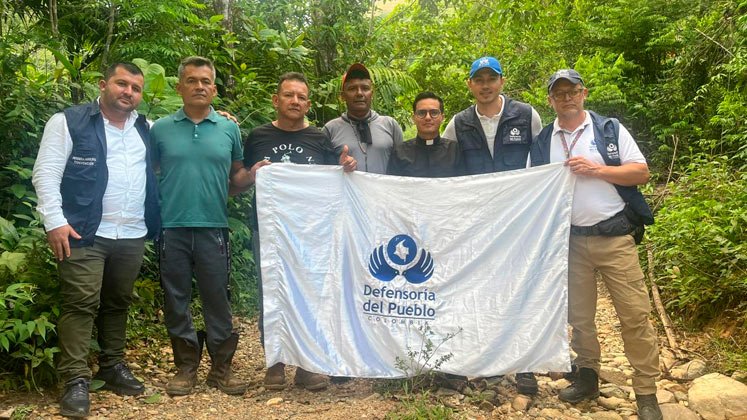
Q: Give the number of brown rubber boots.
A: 4